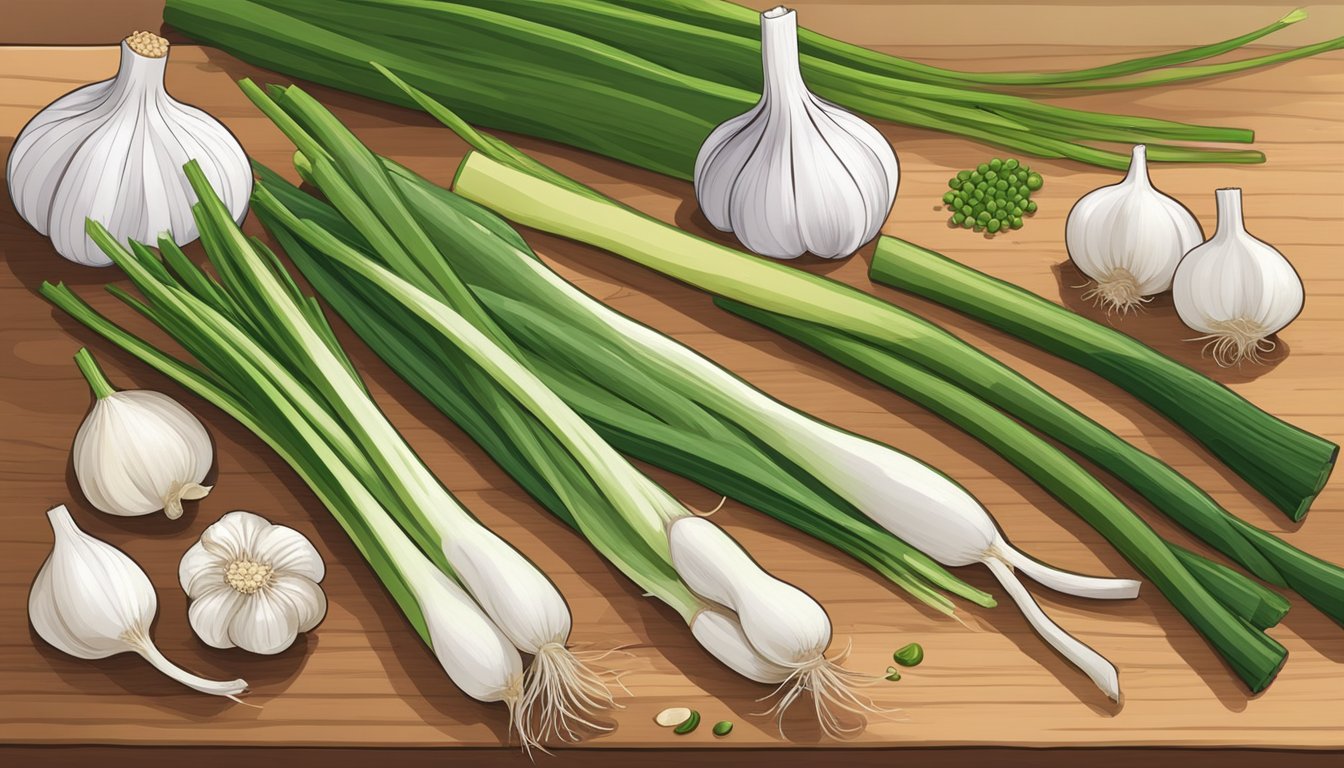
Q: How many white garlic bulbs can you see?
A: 7